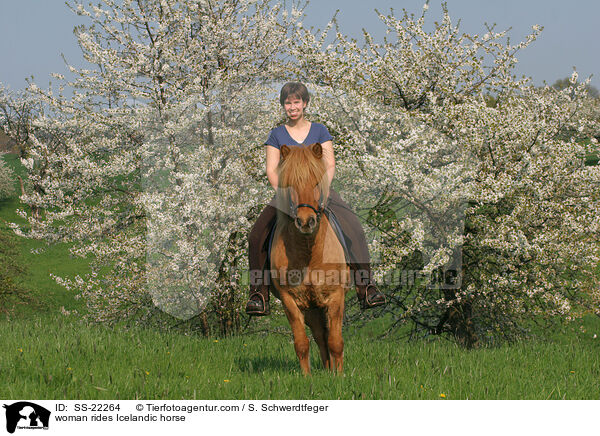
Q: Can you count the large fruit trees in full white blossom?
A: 2